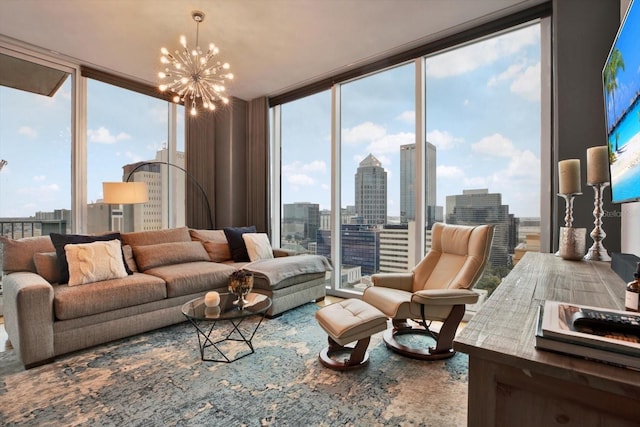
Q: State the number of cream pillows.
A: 2